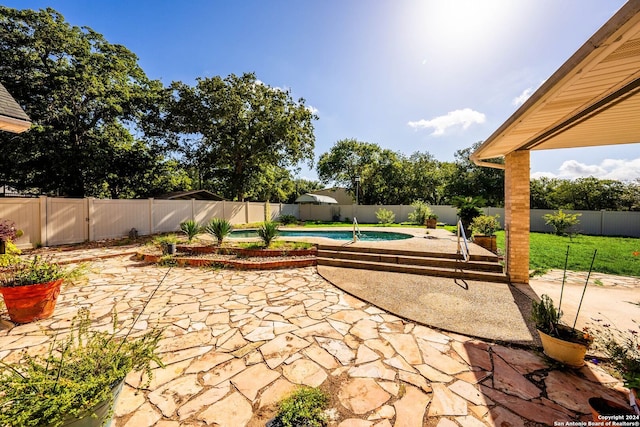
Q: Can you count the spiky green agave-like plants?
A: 3